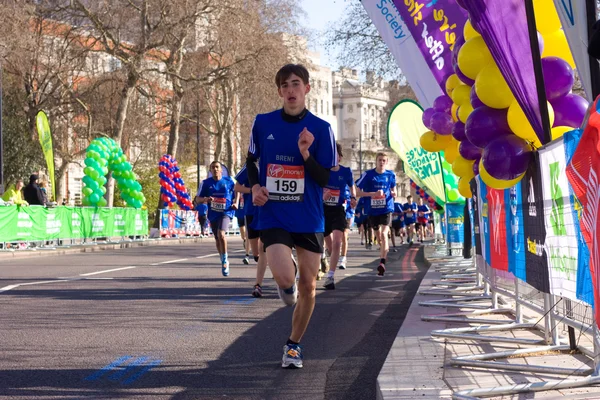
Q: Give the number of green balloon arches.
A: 1